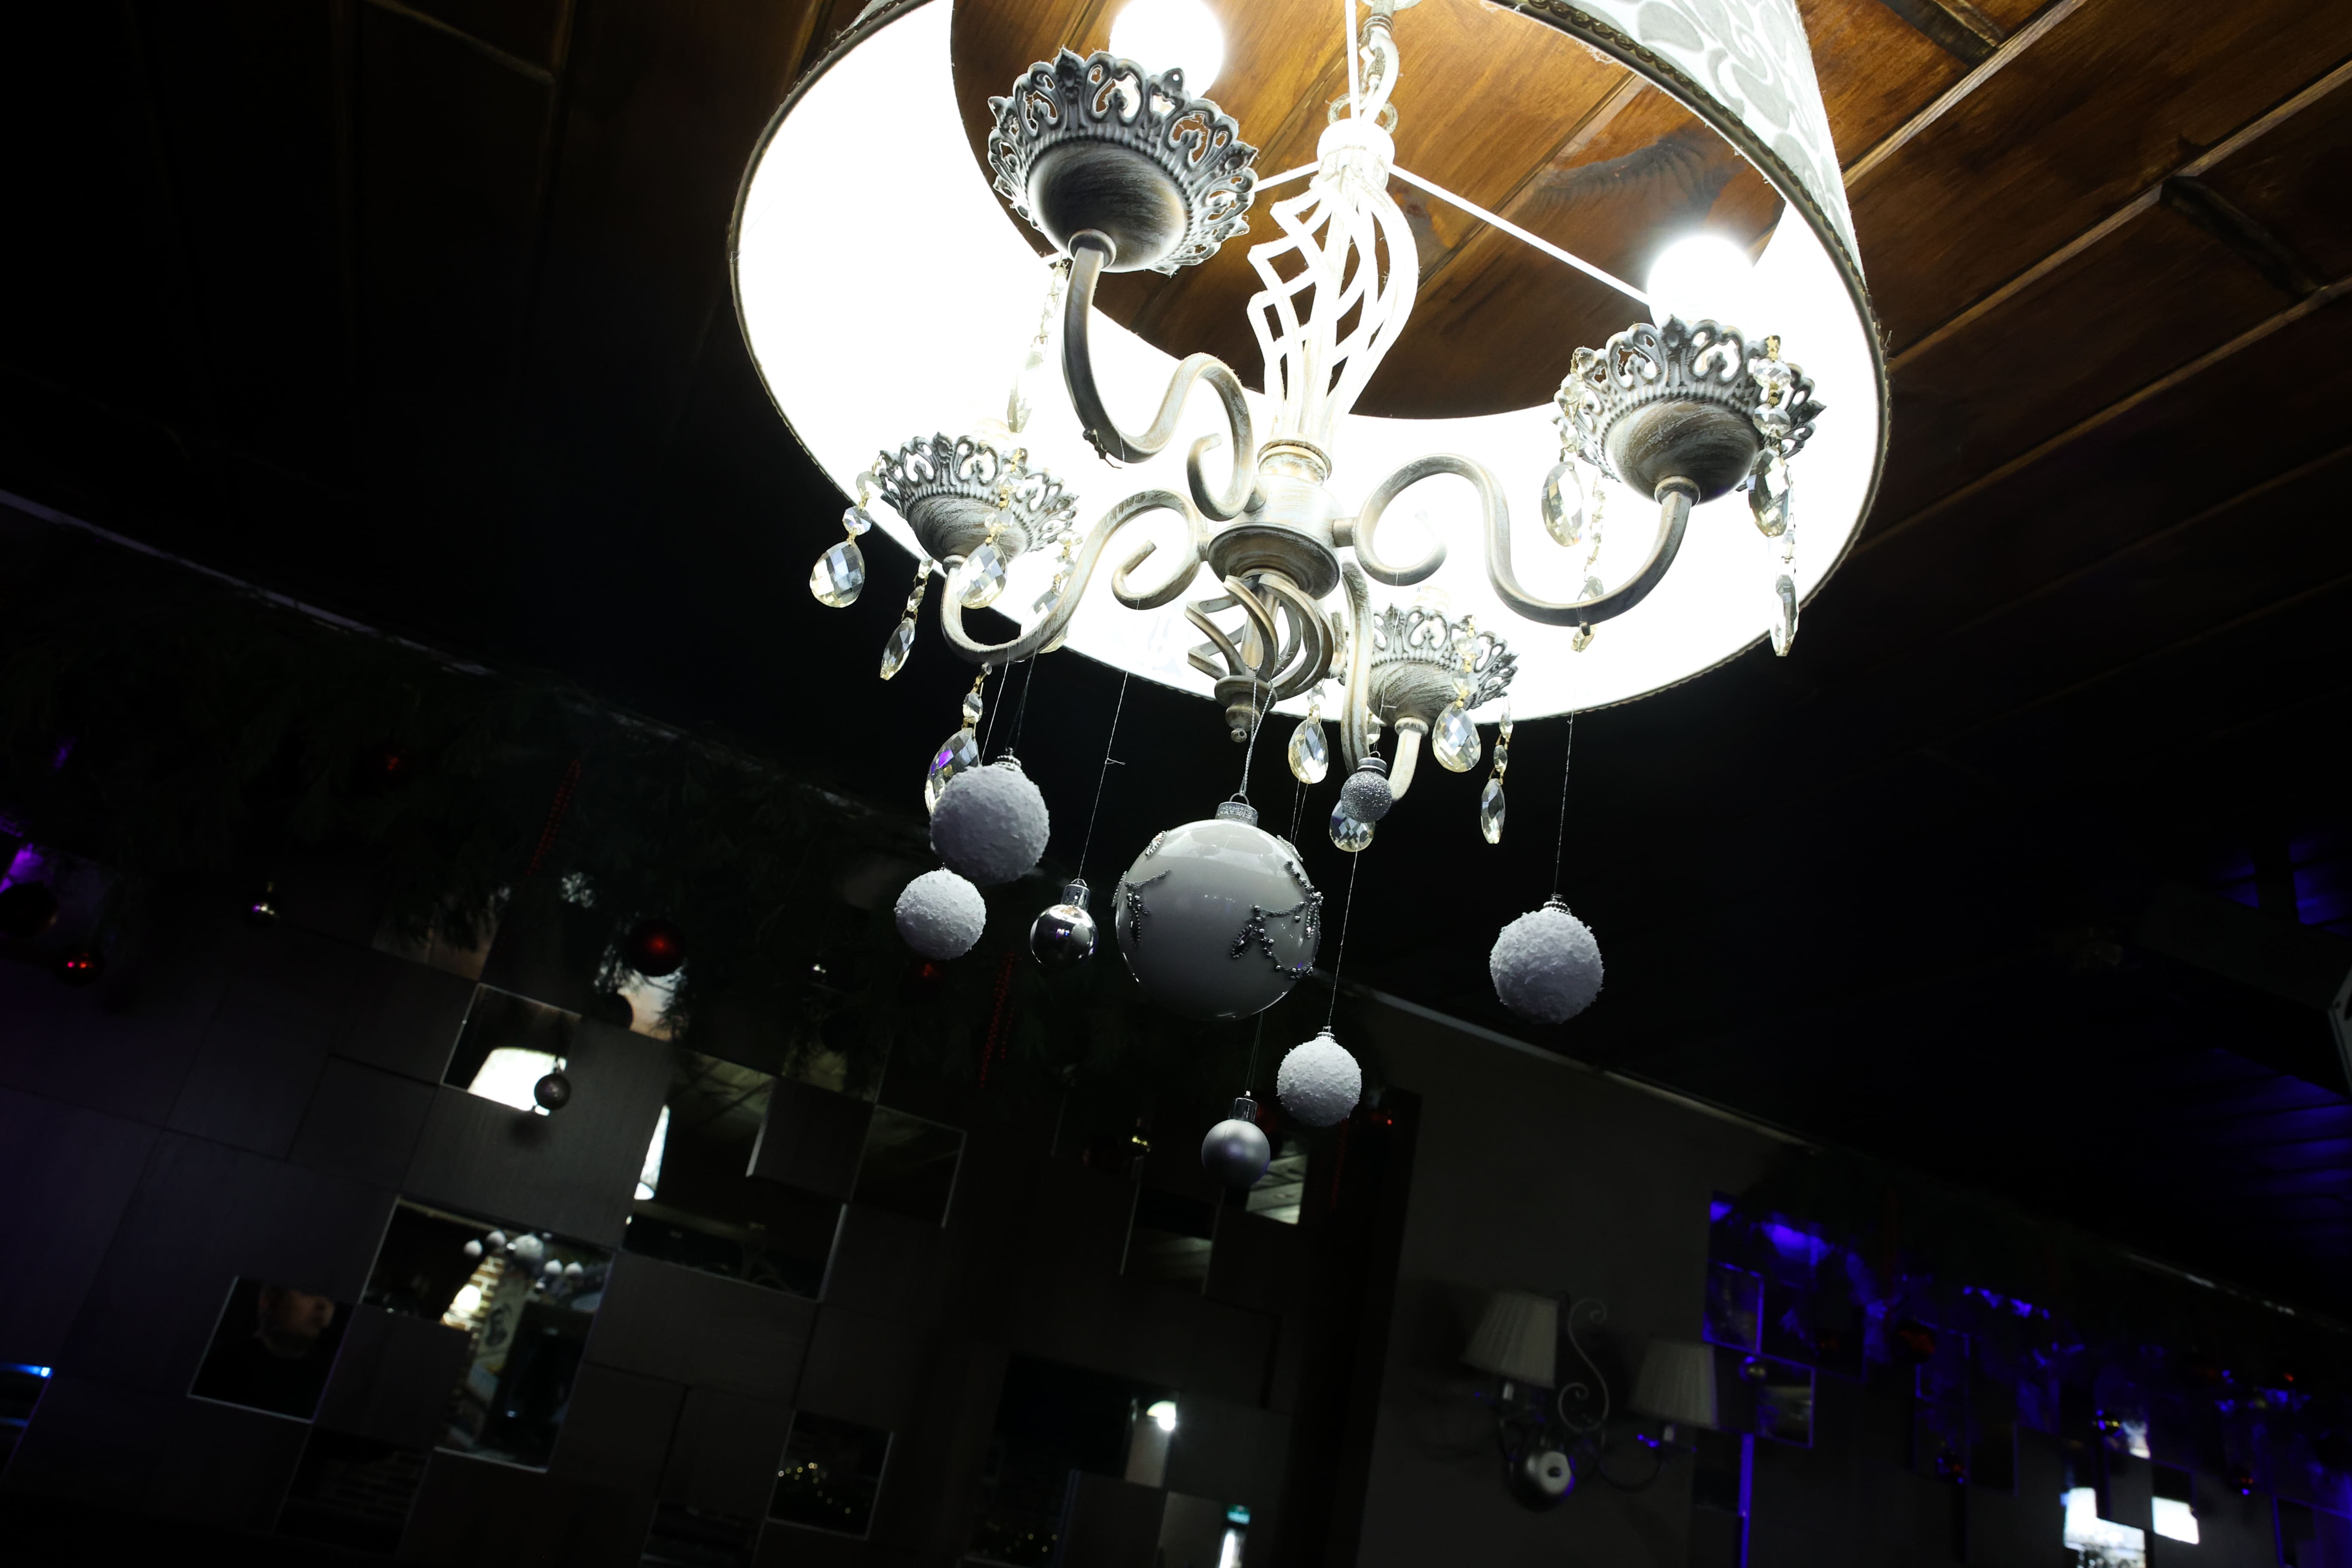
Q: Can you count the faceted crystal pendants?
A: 14